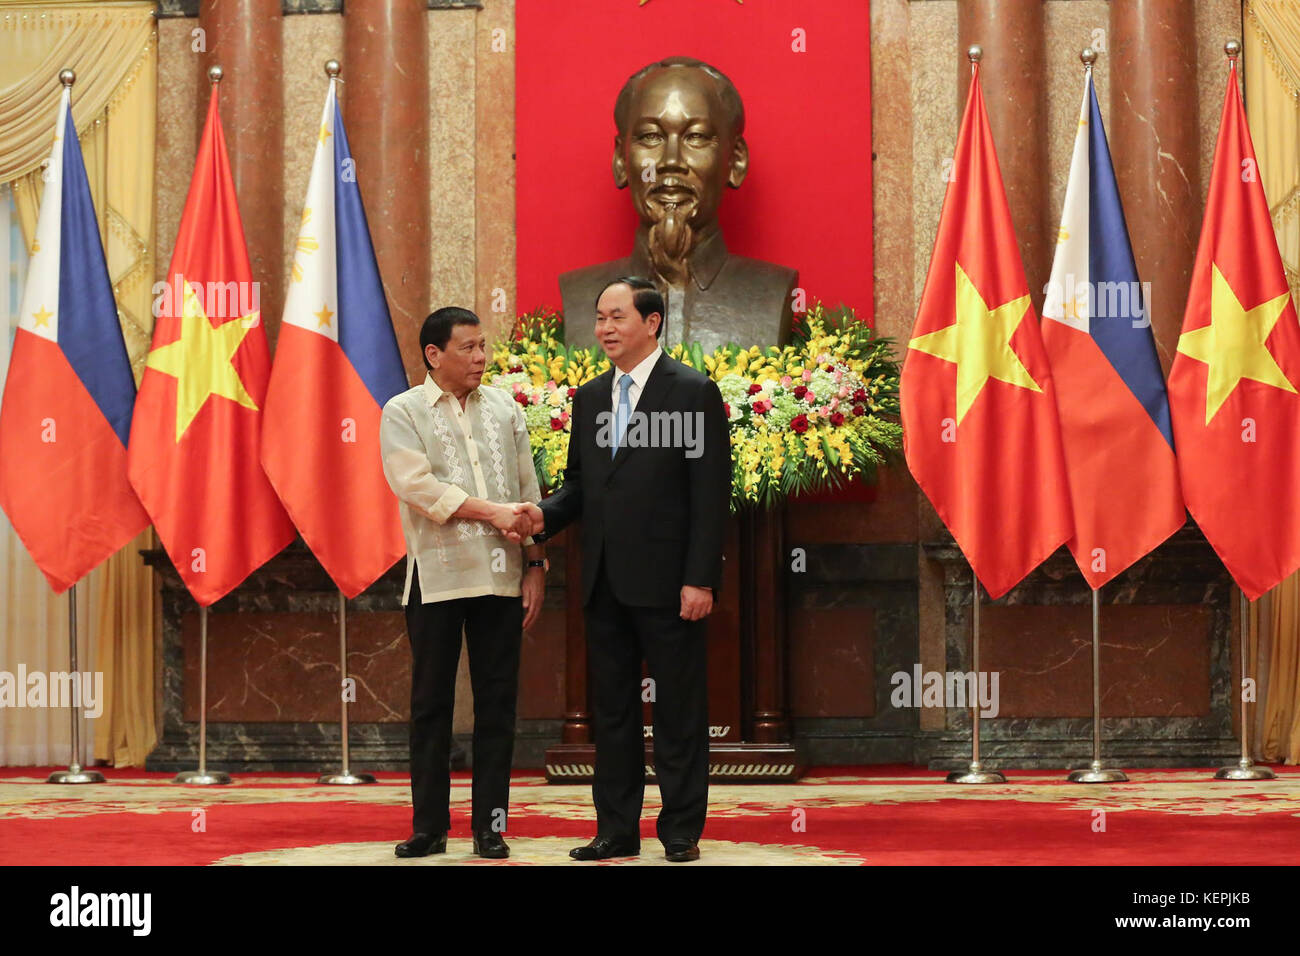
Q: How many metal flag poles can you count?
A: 6